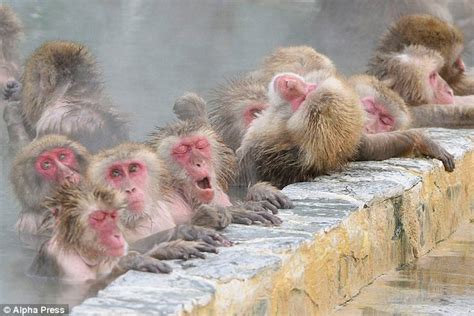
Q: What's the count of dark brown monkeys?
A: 1